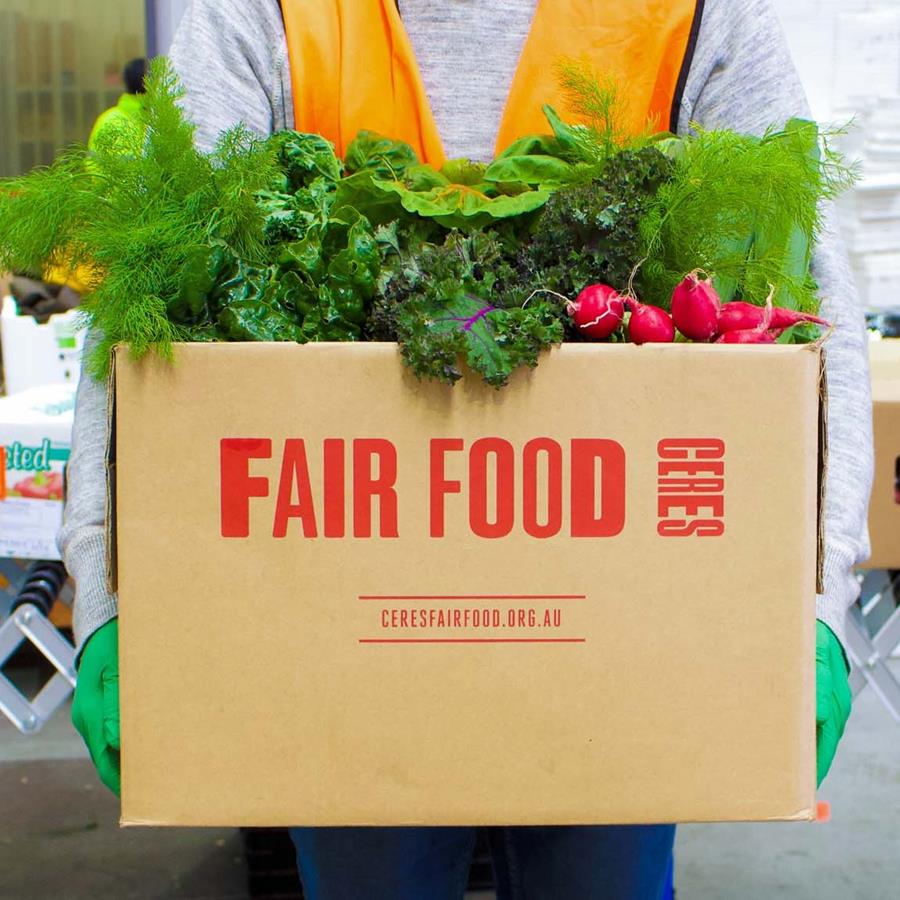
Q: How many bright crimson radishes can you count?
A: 5